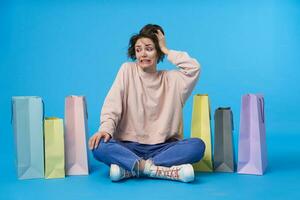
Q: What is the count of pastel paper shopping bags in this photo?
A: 6